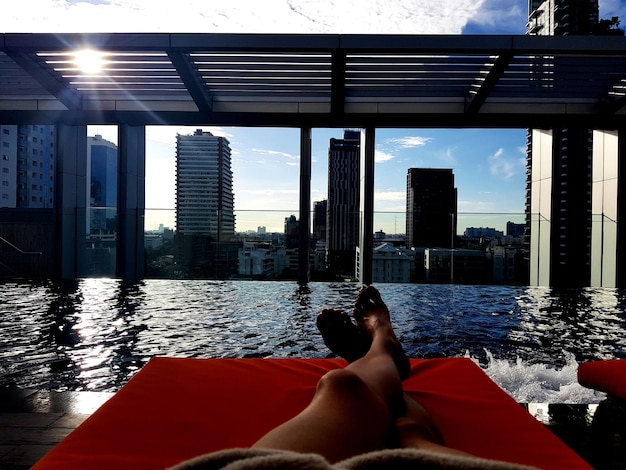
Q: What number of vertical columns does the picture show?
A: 6